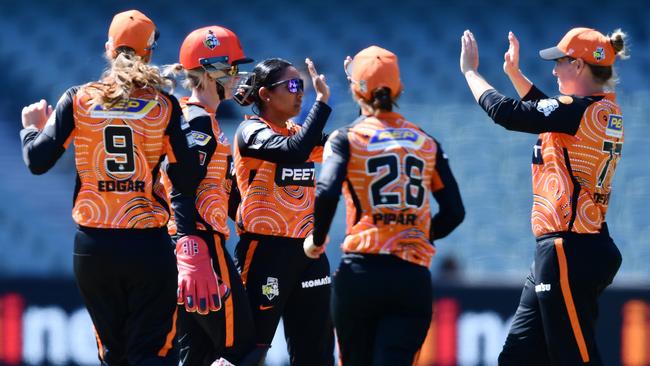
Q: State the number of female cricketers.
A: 5